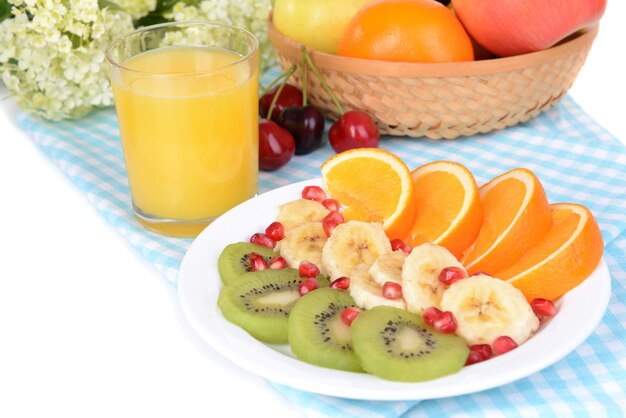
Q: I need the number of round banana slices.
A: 7